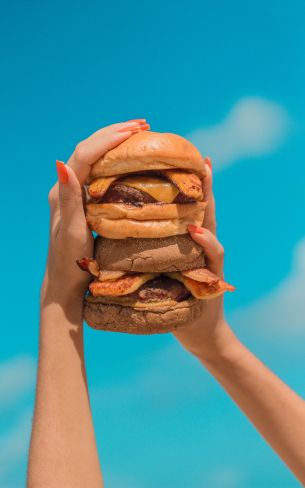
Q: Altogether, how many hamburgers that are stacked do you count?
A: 2